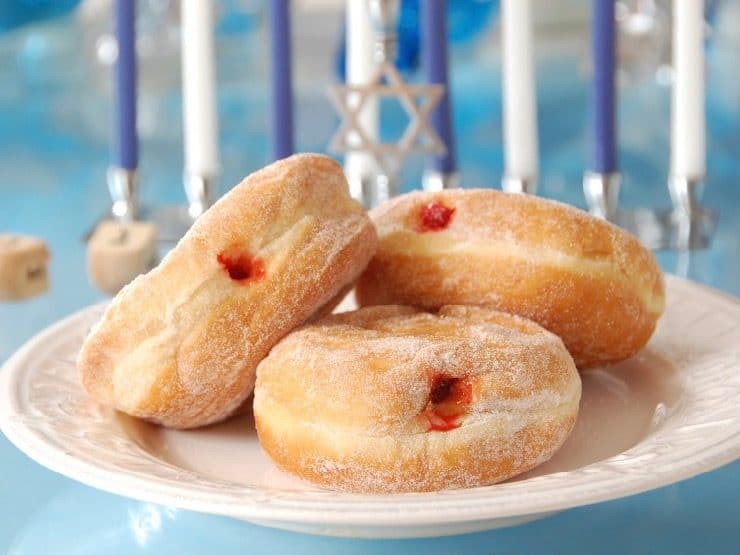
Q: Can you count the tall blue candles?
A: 4